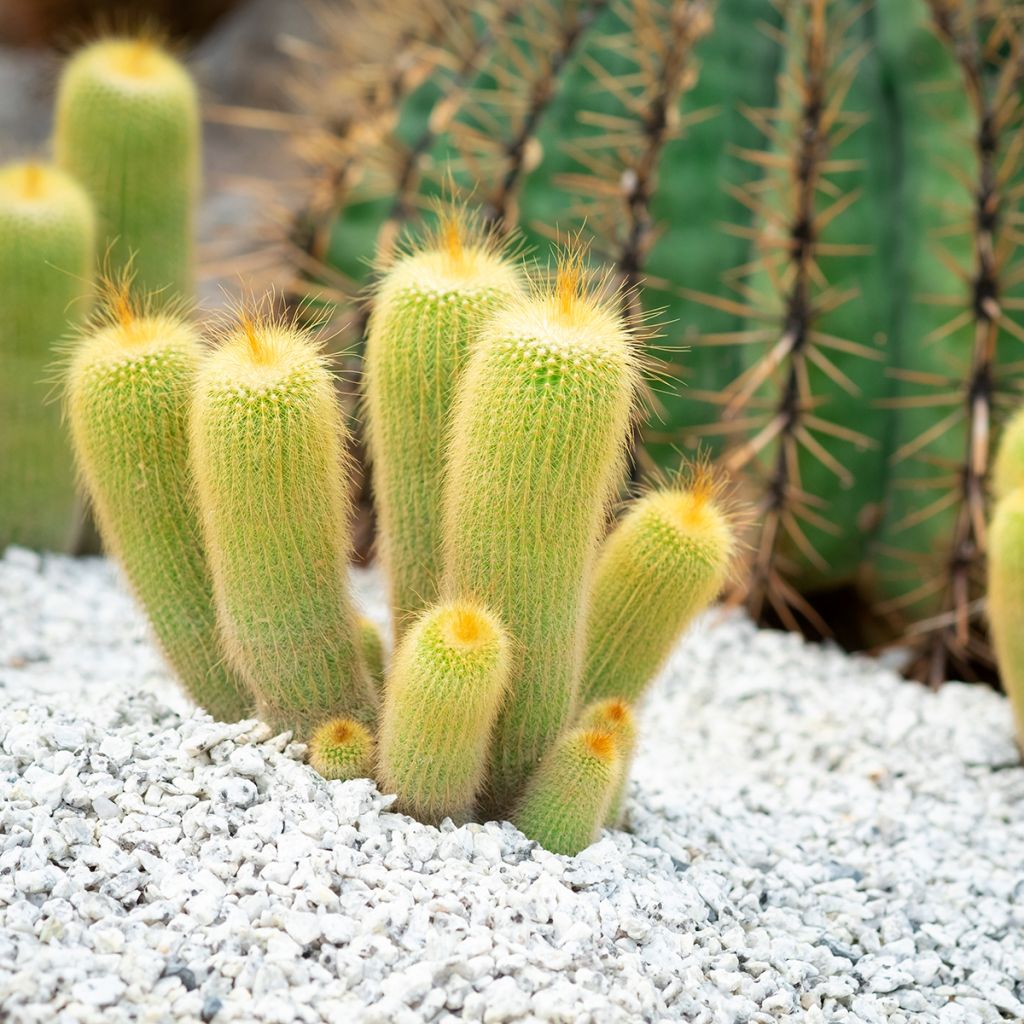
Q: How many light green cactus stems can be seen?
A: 14